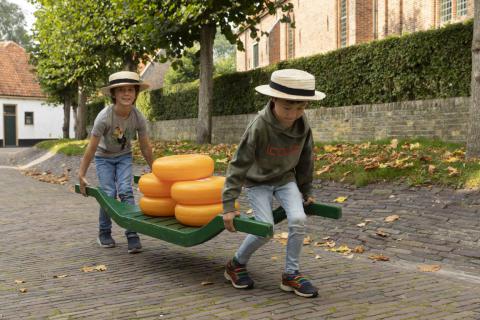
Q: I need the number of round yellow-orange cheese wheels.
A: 5